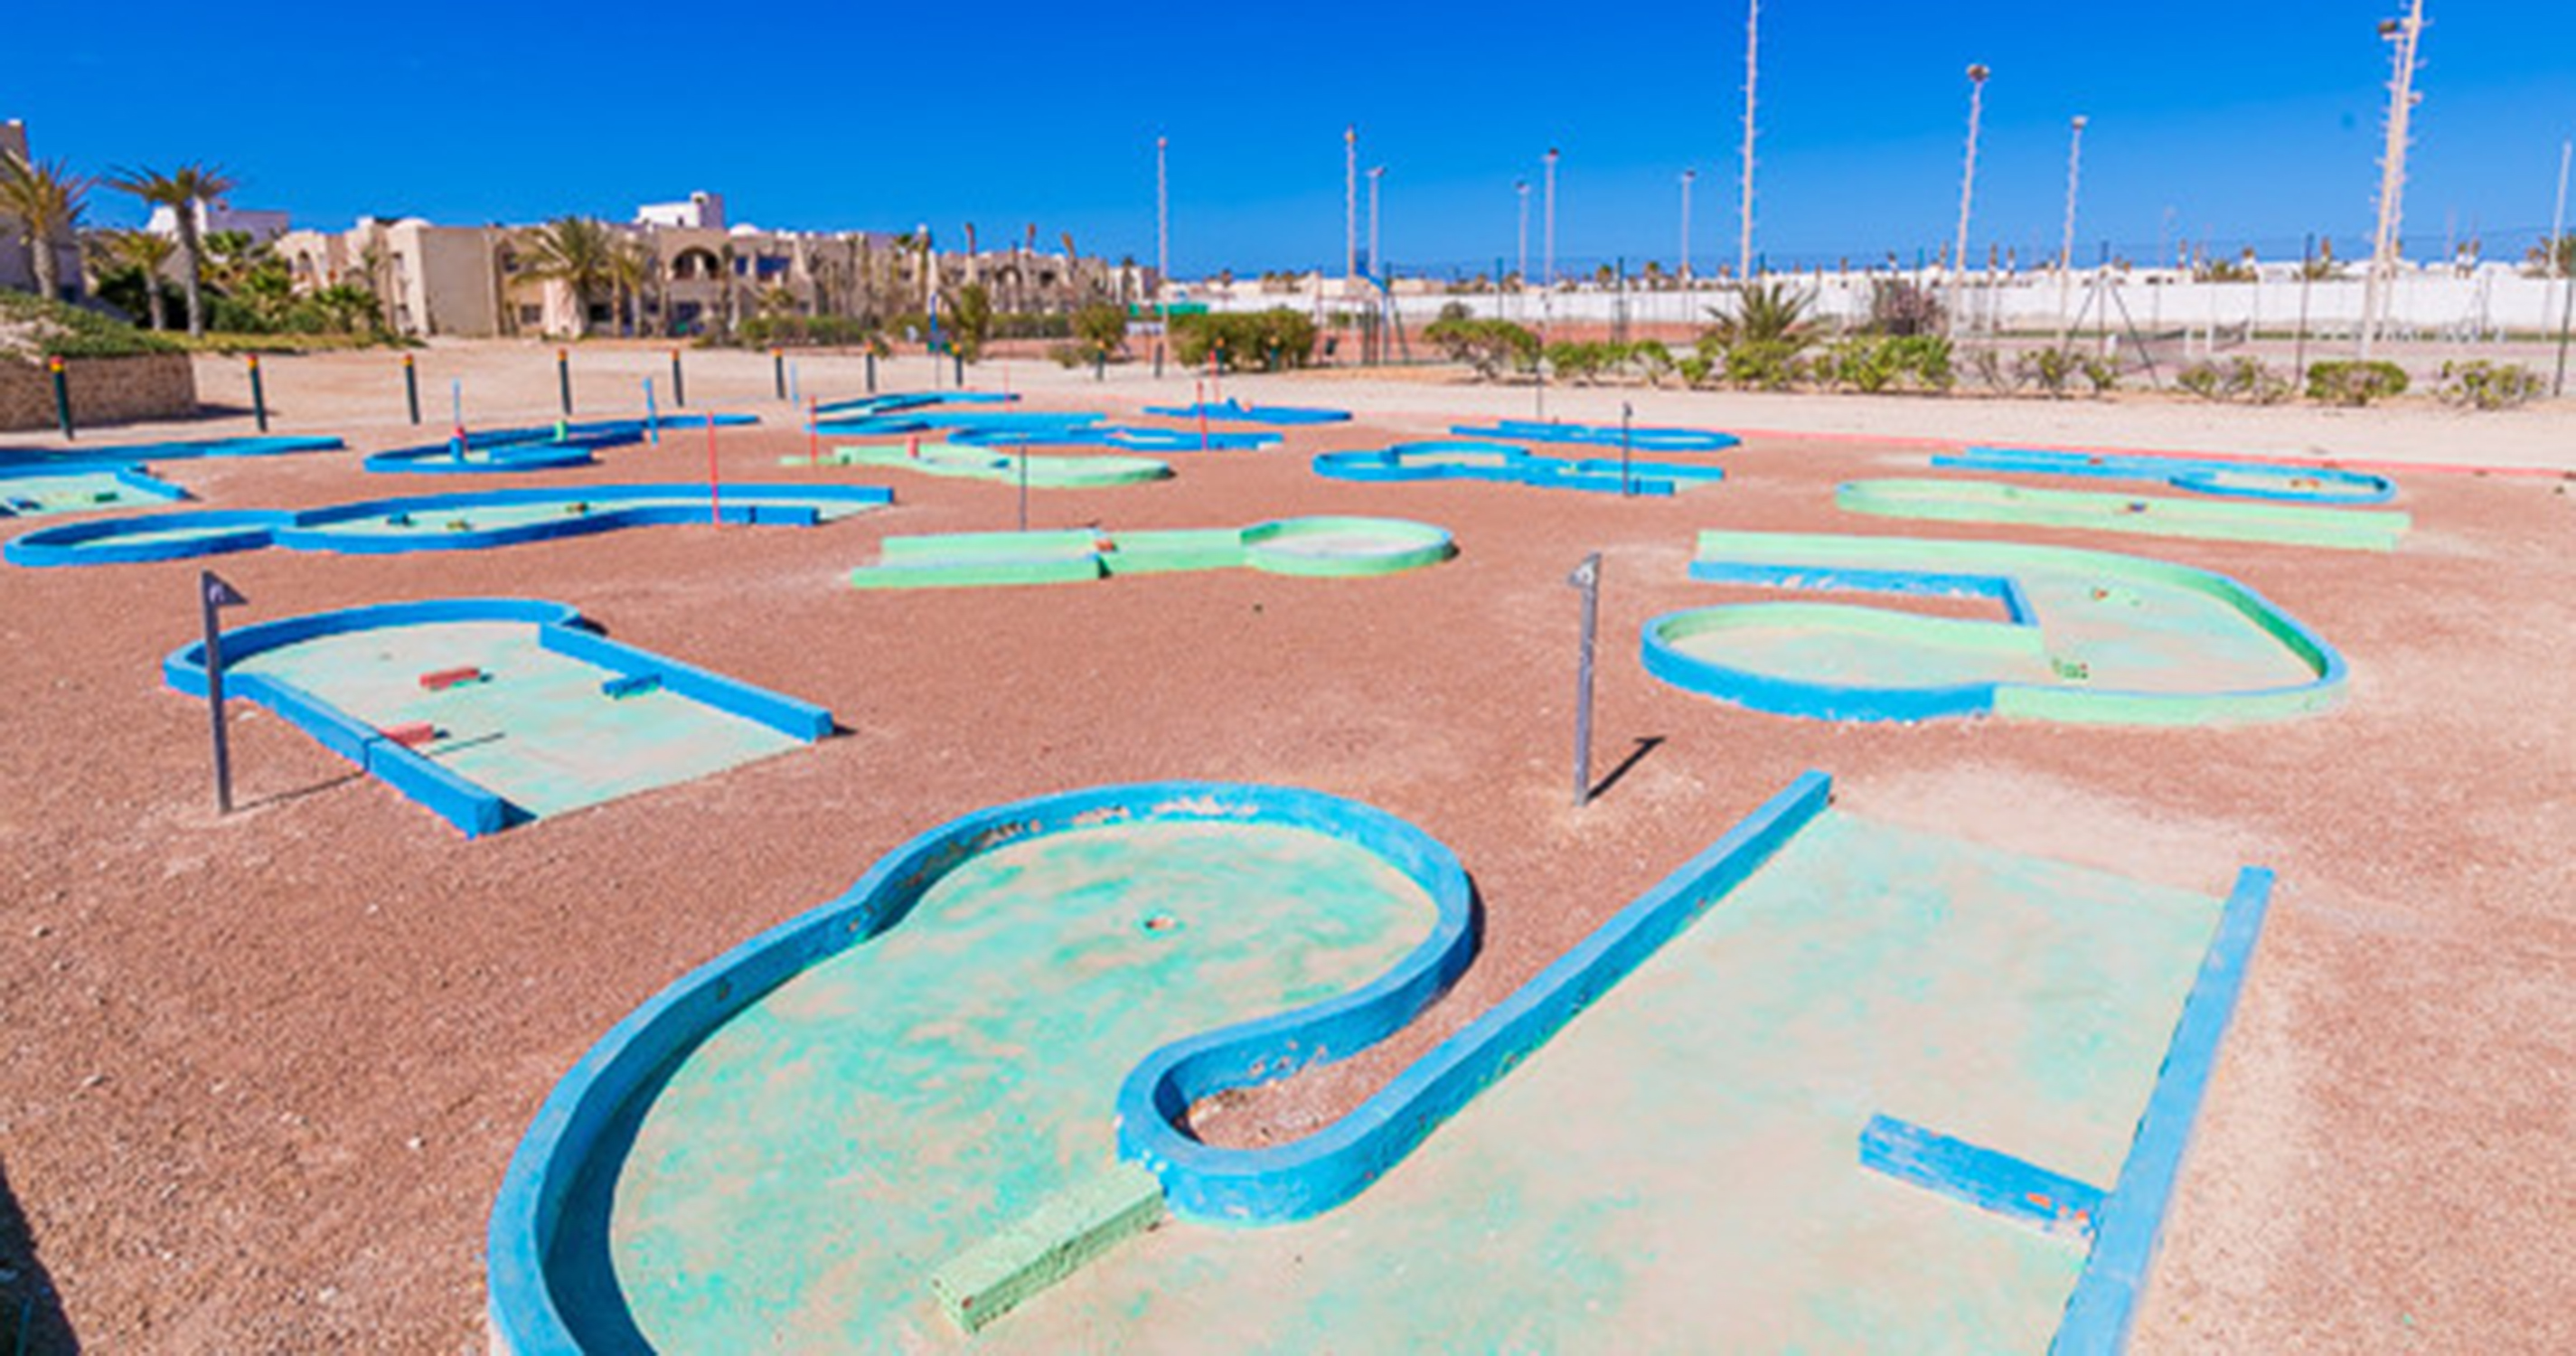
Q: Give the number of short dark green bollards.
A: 12